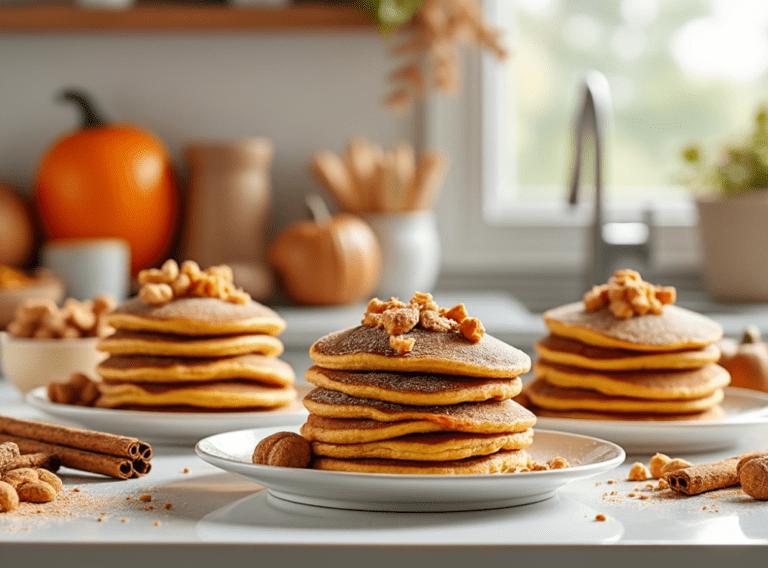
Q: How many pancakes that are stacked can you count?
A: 15